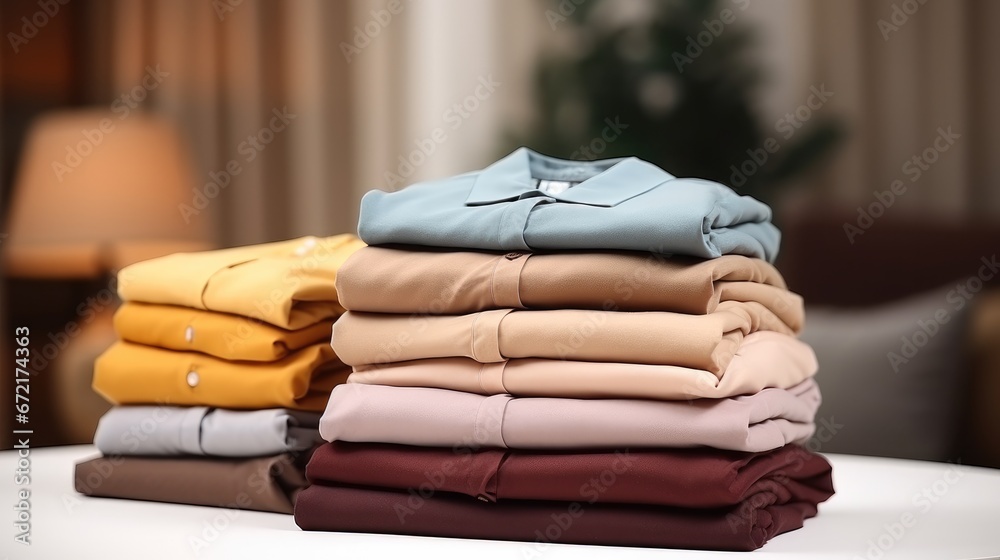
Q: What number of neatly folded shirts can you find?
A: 12